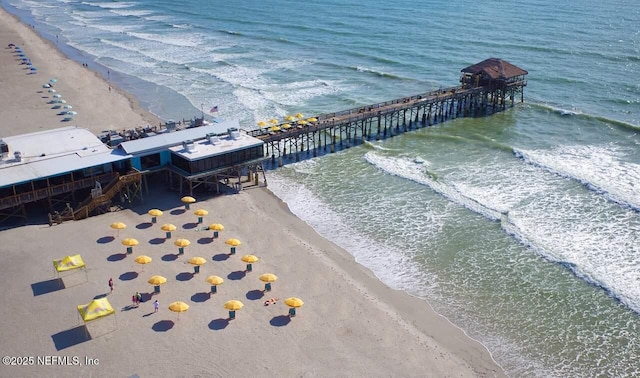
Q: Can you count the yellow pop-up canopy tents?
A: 2